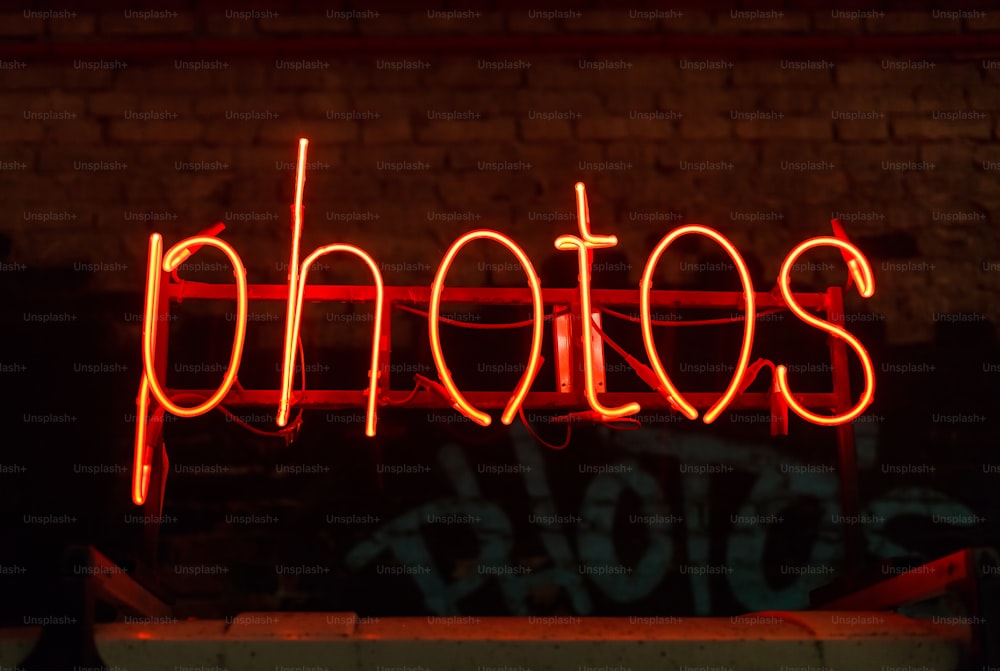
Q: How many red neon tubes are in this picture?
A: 6